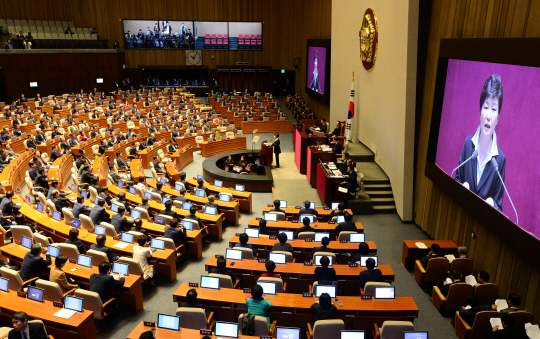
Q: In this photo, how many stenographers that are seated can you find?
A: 2